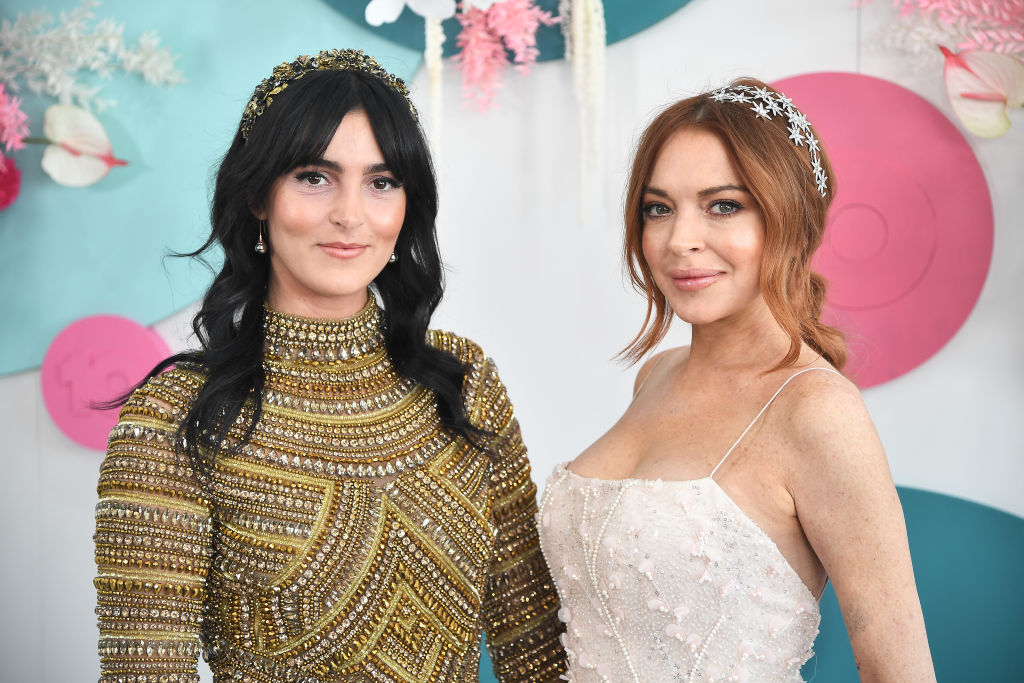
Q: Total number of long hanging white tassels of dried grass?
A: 2